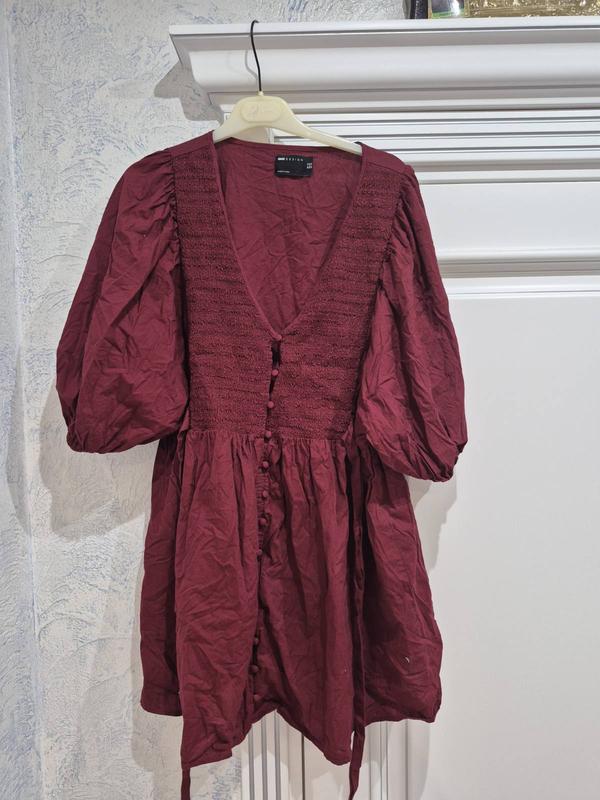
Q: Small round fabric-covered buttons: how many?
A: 11